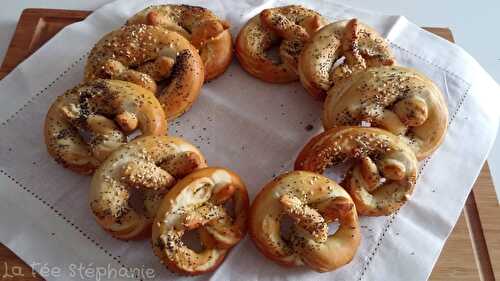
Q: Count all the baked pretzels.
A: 10